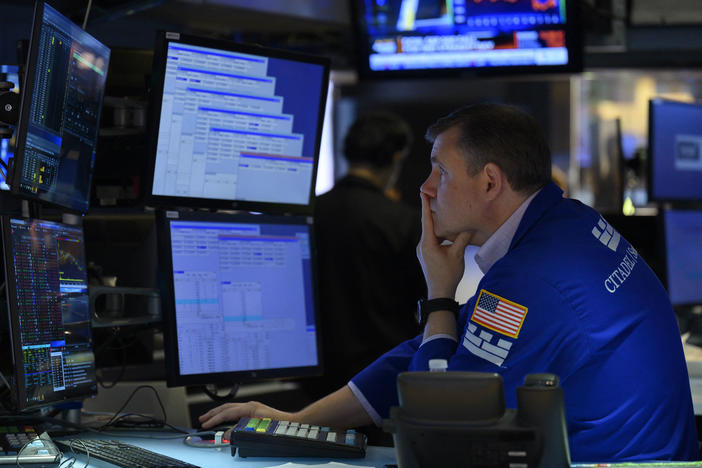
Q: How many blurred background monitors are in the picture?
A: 3